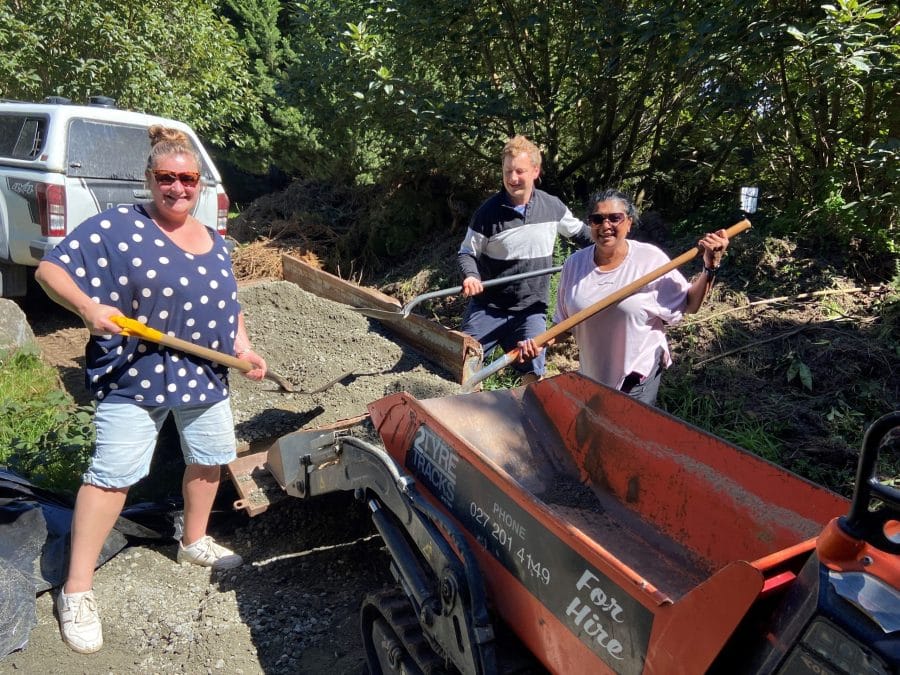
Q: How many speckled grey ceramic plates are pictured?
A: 0